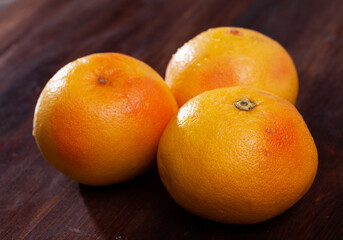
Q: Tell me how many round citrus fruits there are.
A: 3